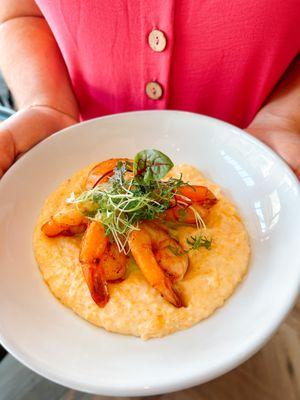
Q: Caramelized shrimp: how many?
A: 5